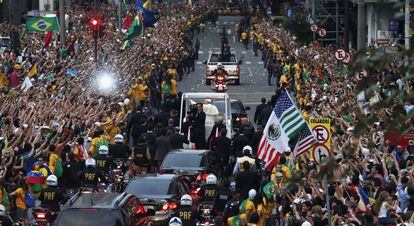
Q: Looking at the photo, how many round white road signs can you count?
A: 7